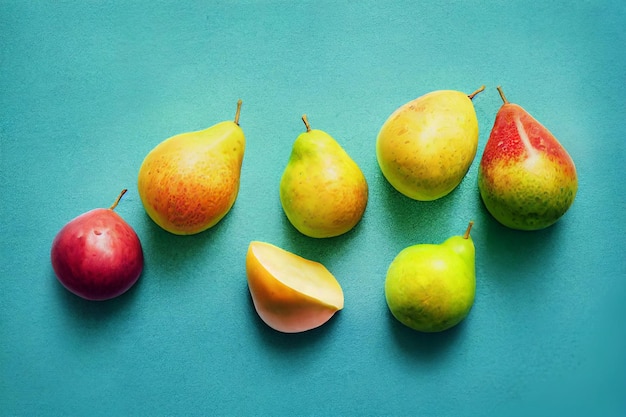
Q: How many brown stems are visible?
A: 6